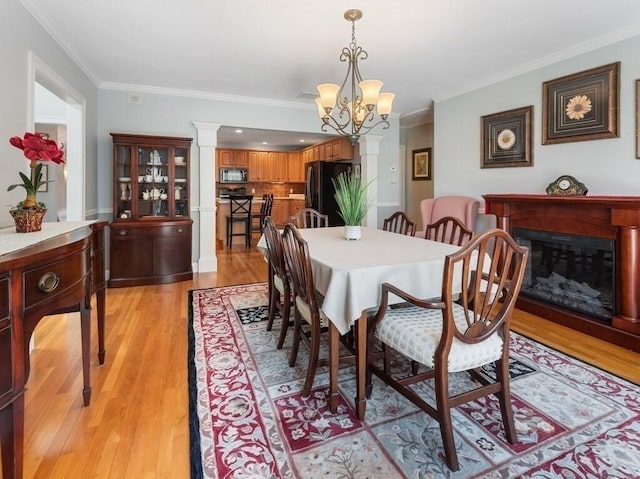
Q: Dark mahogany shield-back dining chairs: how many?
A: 6